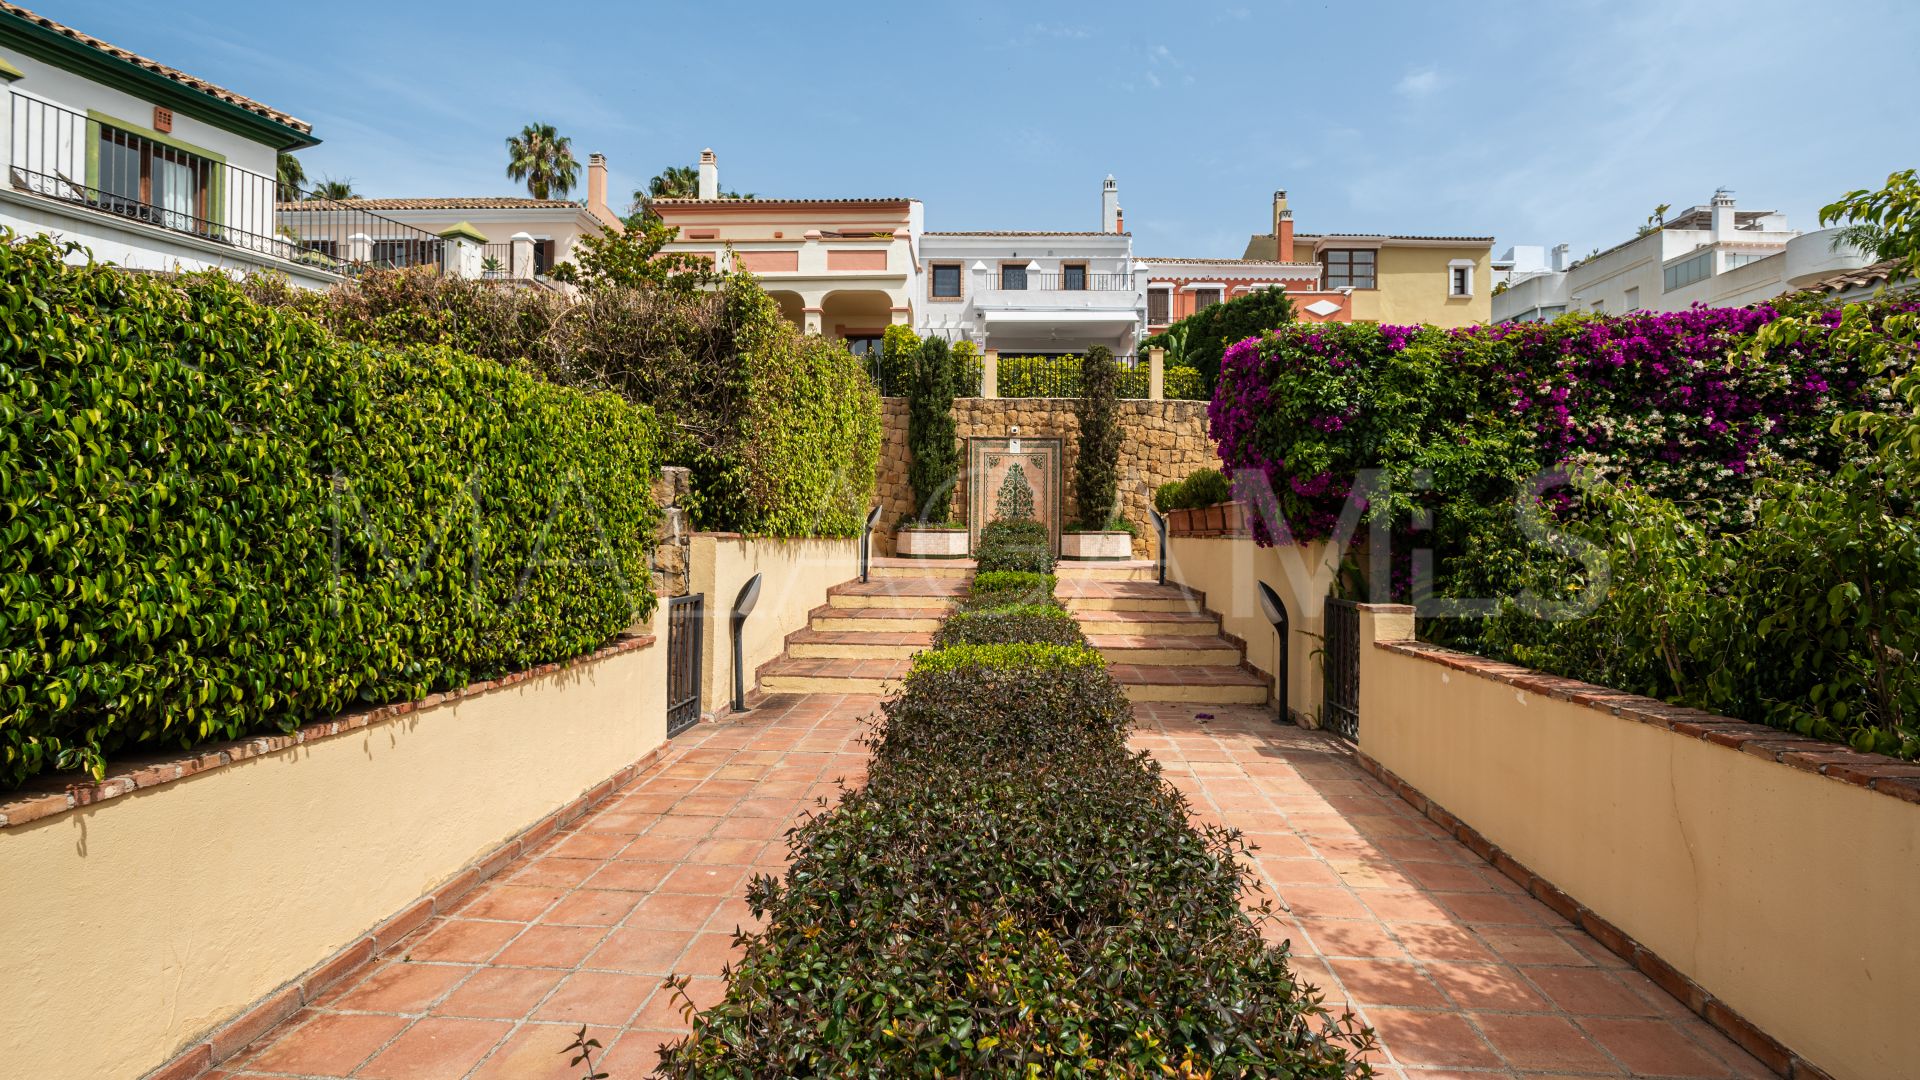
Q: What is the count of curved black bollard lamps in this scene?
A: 4